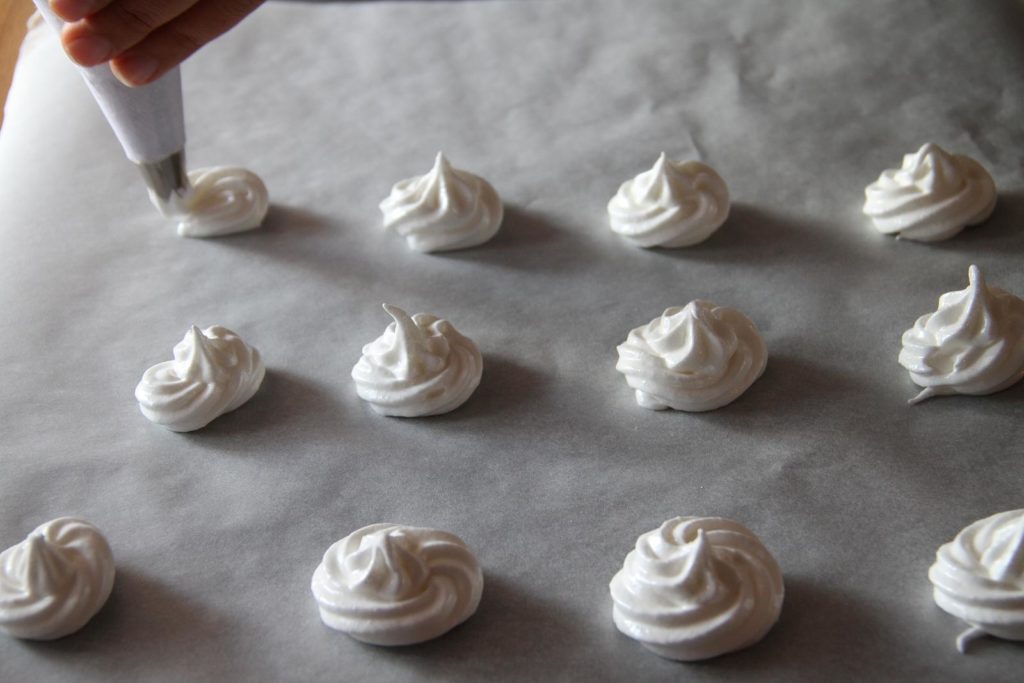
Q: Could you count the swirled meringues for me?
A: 12